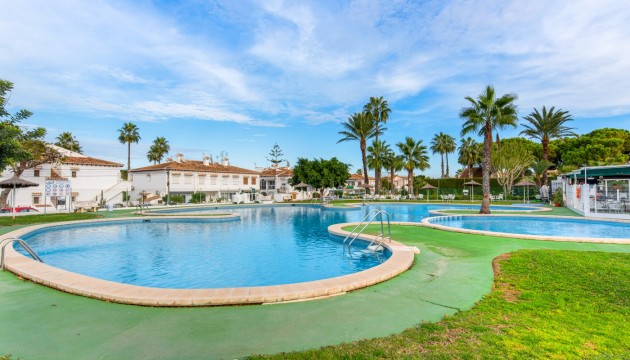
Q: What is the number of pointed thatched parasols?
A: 6